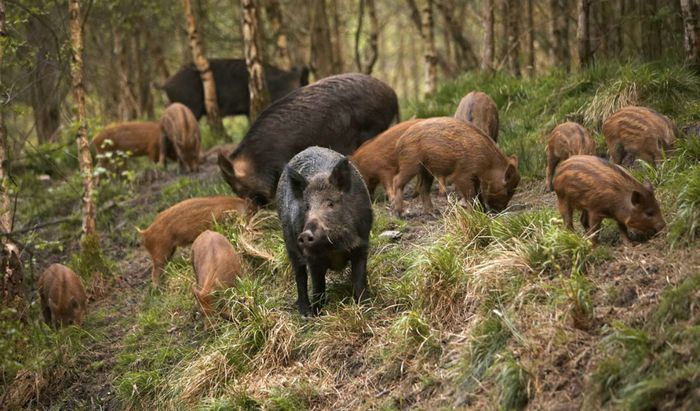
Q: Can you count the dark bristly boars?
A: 3